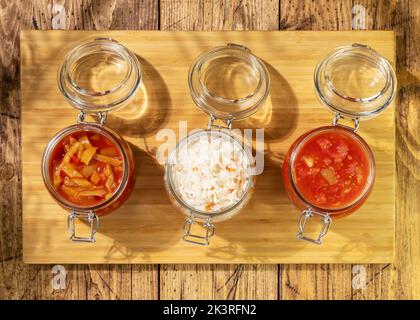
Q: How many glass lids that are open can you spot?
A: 3